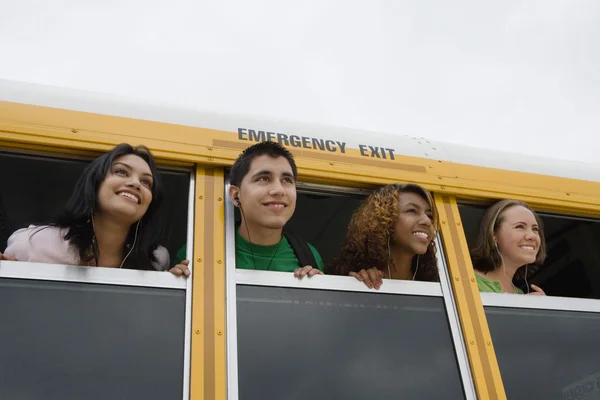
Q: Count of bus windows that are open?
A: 3